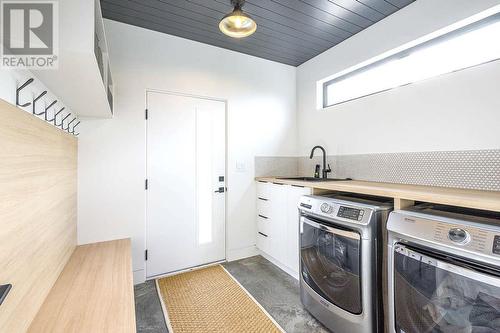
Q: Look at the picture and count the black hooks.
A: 7